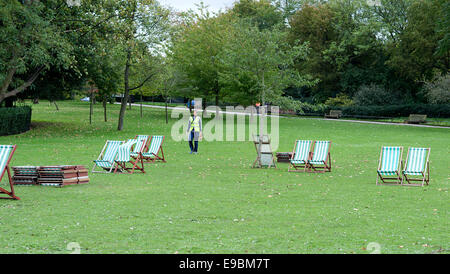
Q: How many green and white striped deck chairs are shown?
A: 9